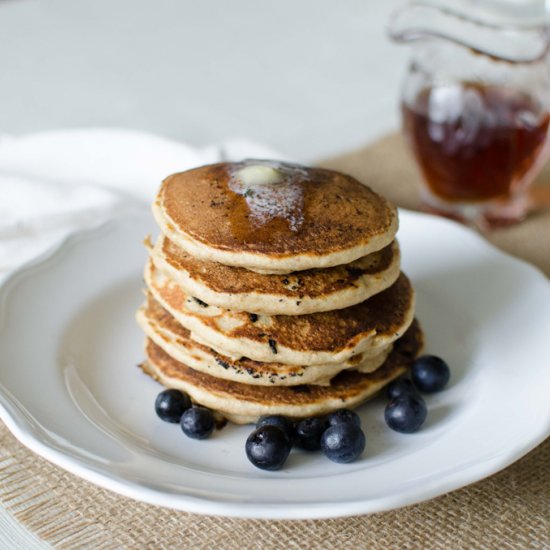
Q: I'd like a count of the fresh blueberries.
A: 10